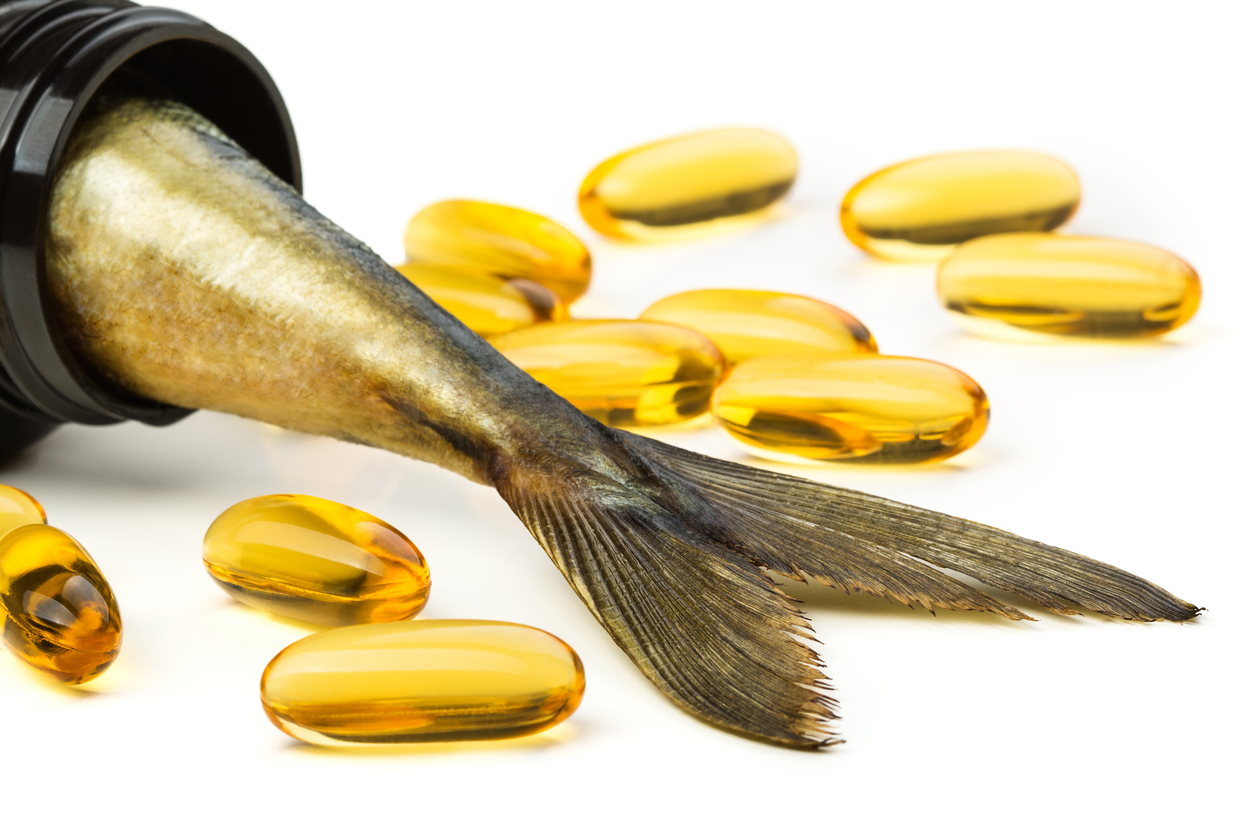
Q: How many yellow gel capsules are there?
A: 12